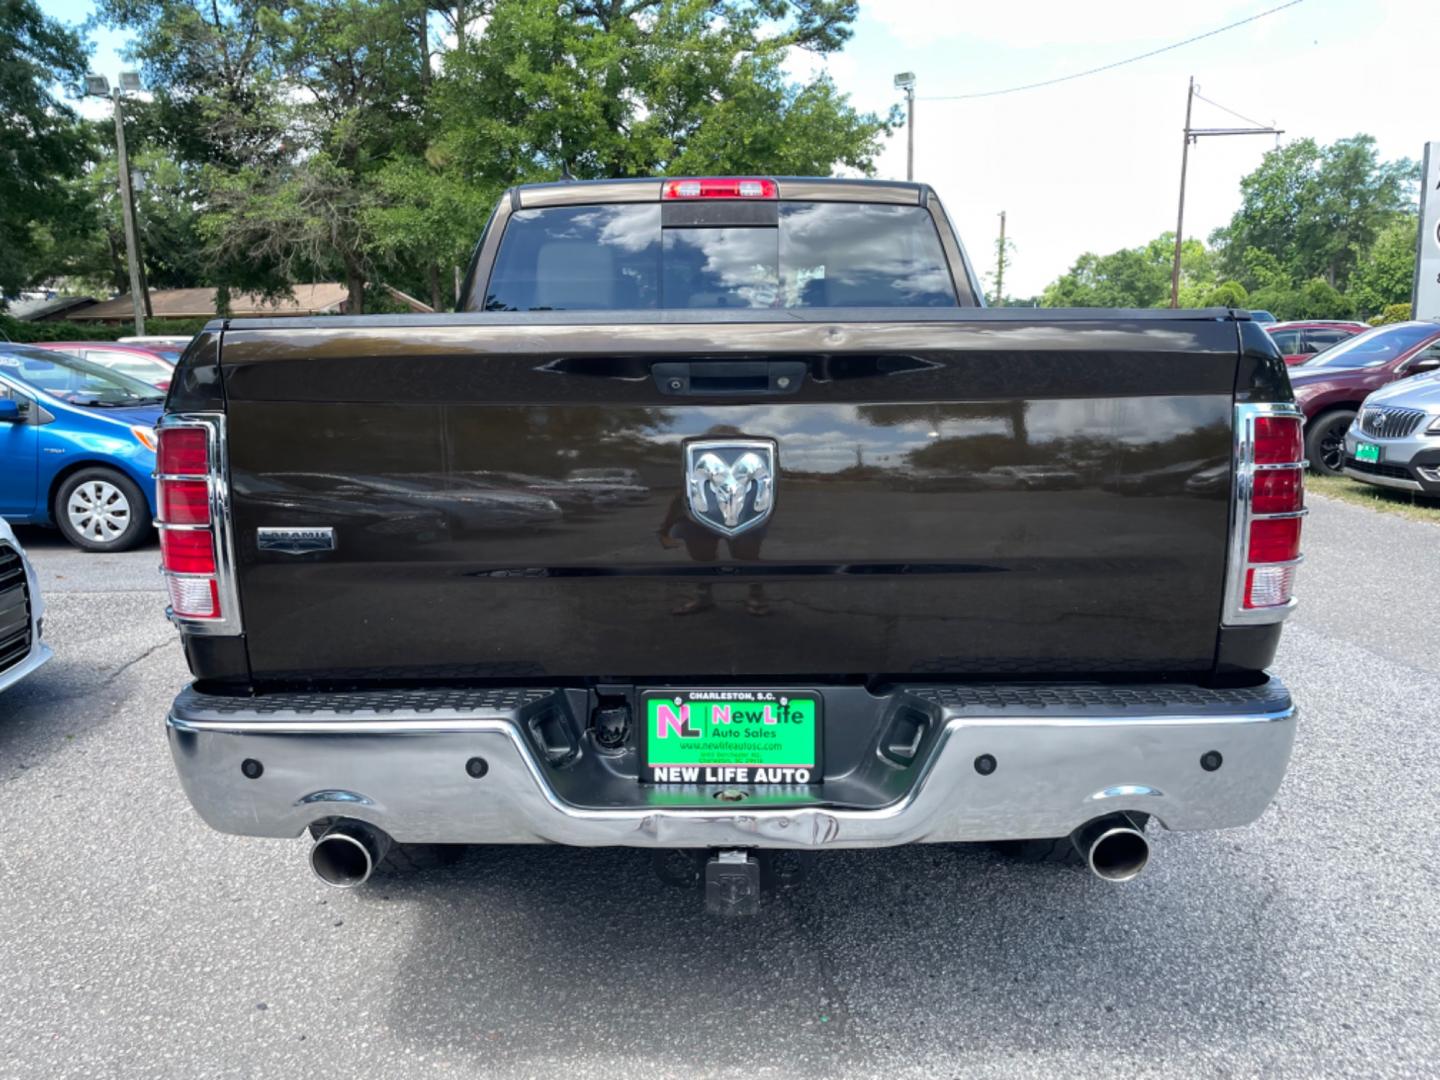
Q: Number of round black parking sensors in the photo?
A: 4